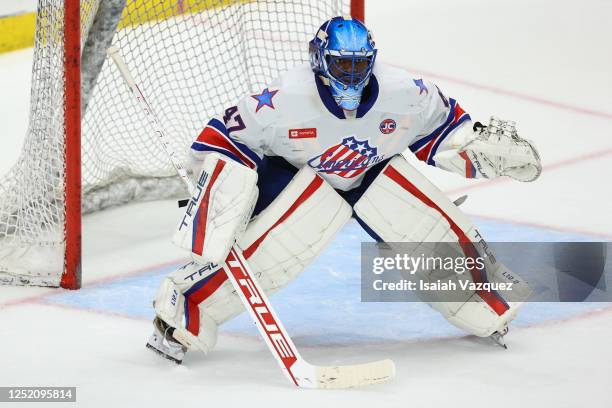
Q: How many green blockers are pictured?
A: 0